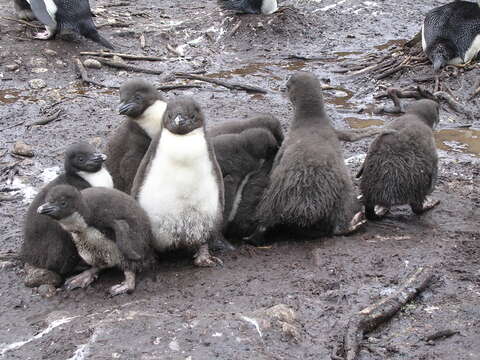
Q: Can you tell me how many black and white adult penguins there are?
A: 3